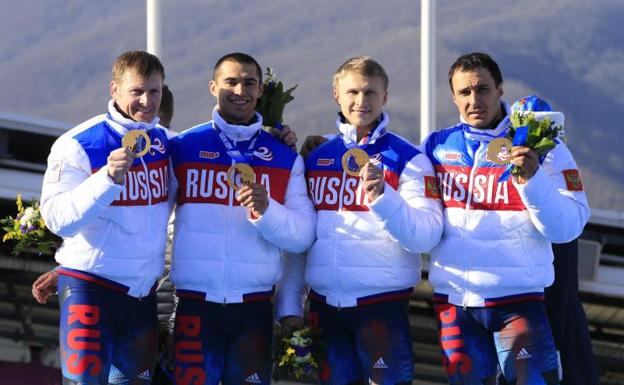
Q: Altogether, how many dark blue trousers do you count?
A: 4